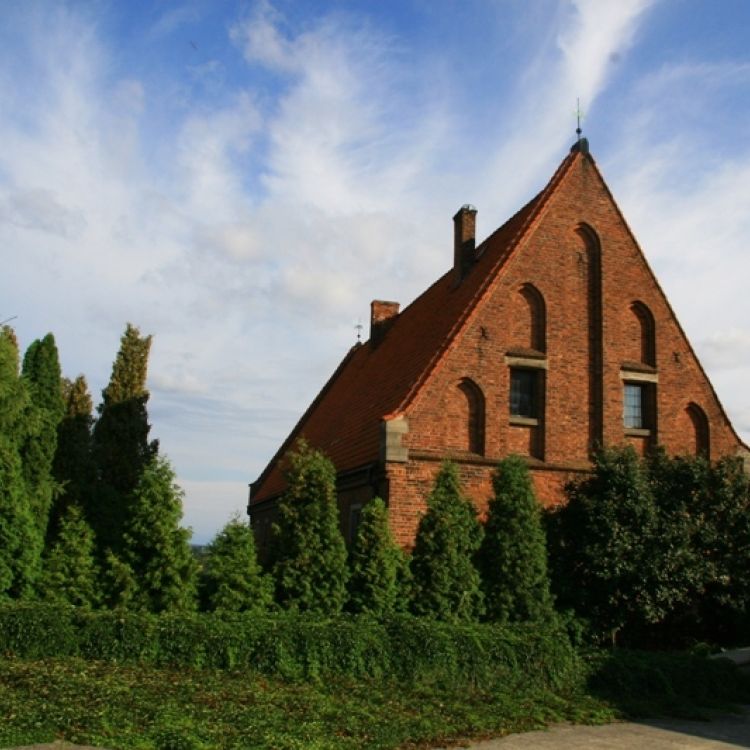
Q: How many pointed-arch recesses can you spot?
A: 5